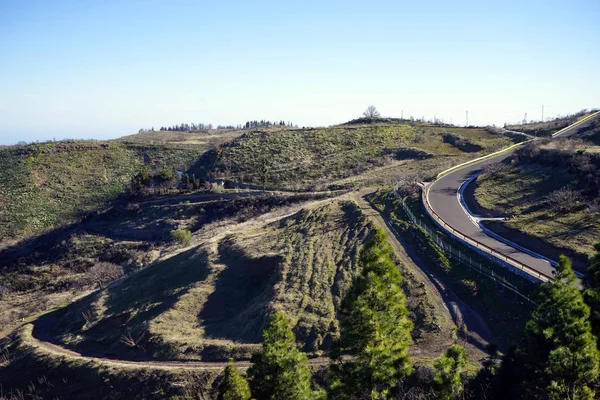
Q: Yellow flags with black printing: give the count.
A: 0